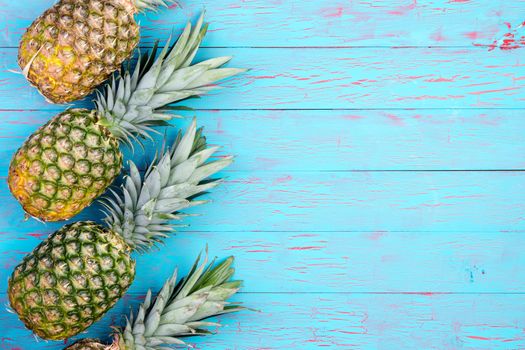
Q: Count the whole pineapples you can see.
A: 2